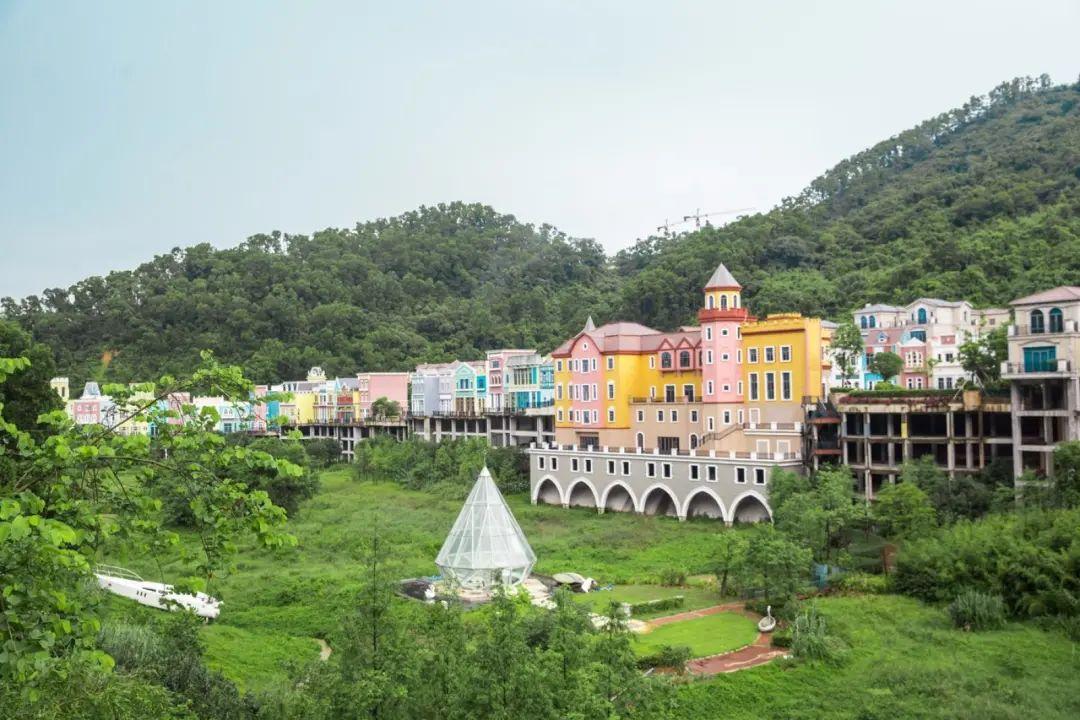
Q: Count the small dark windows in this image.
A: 12